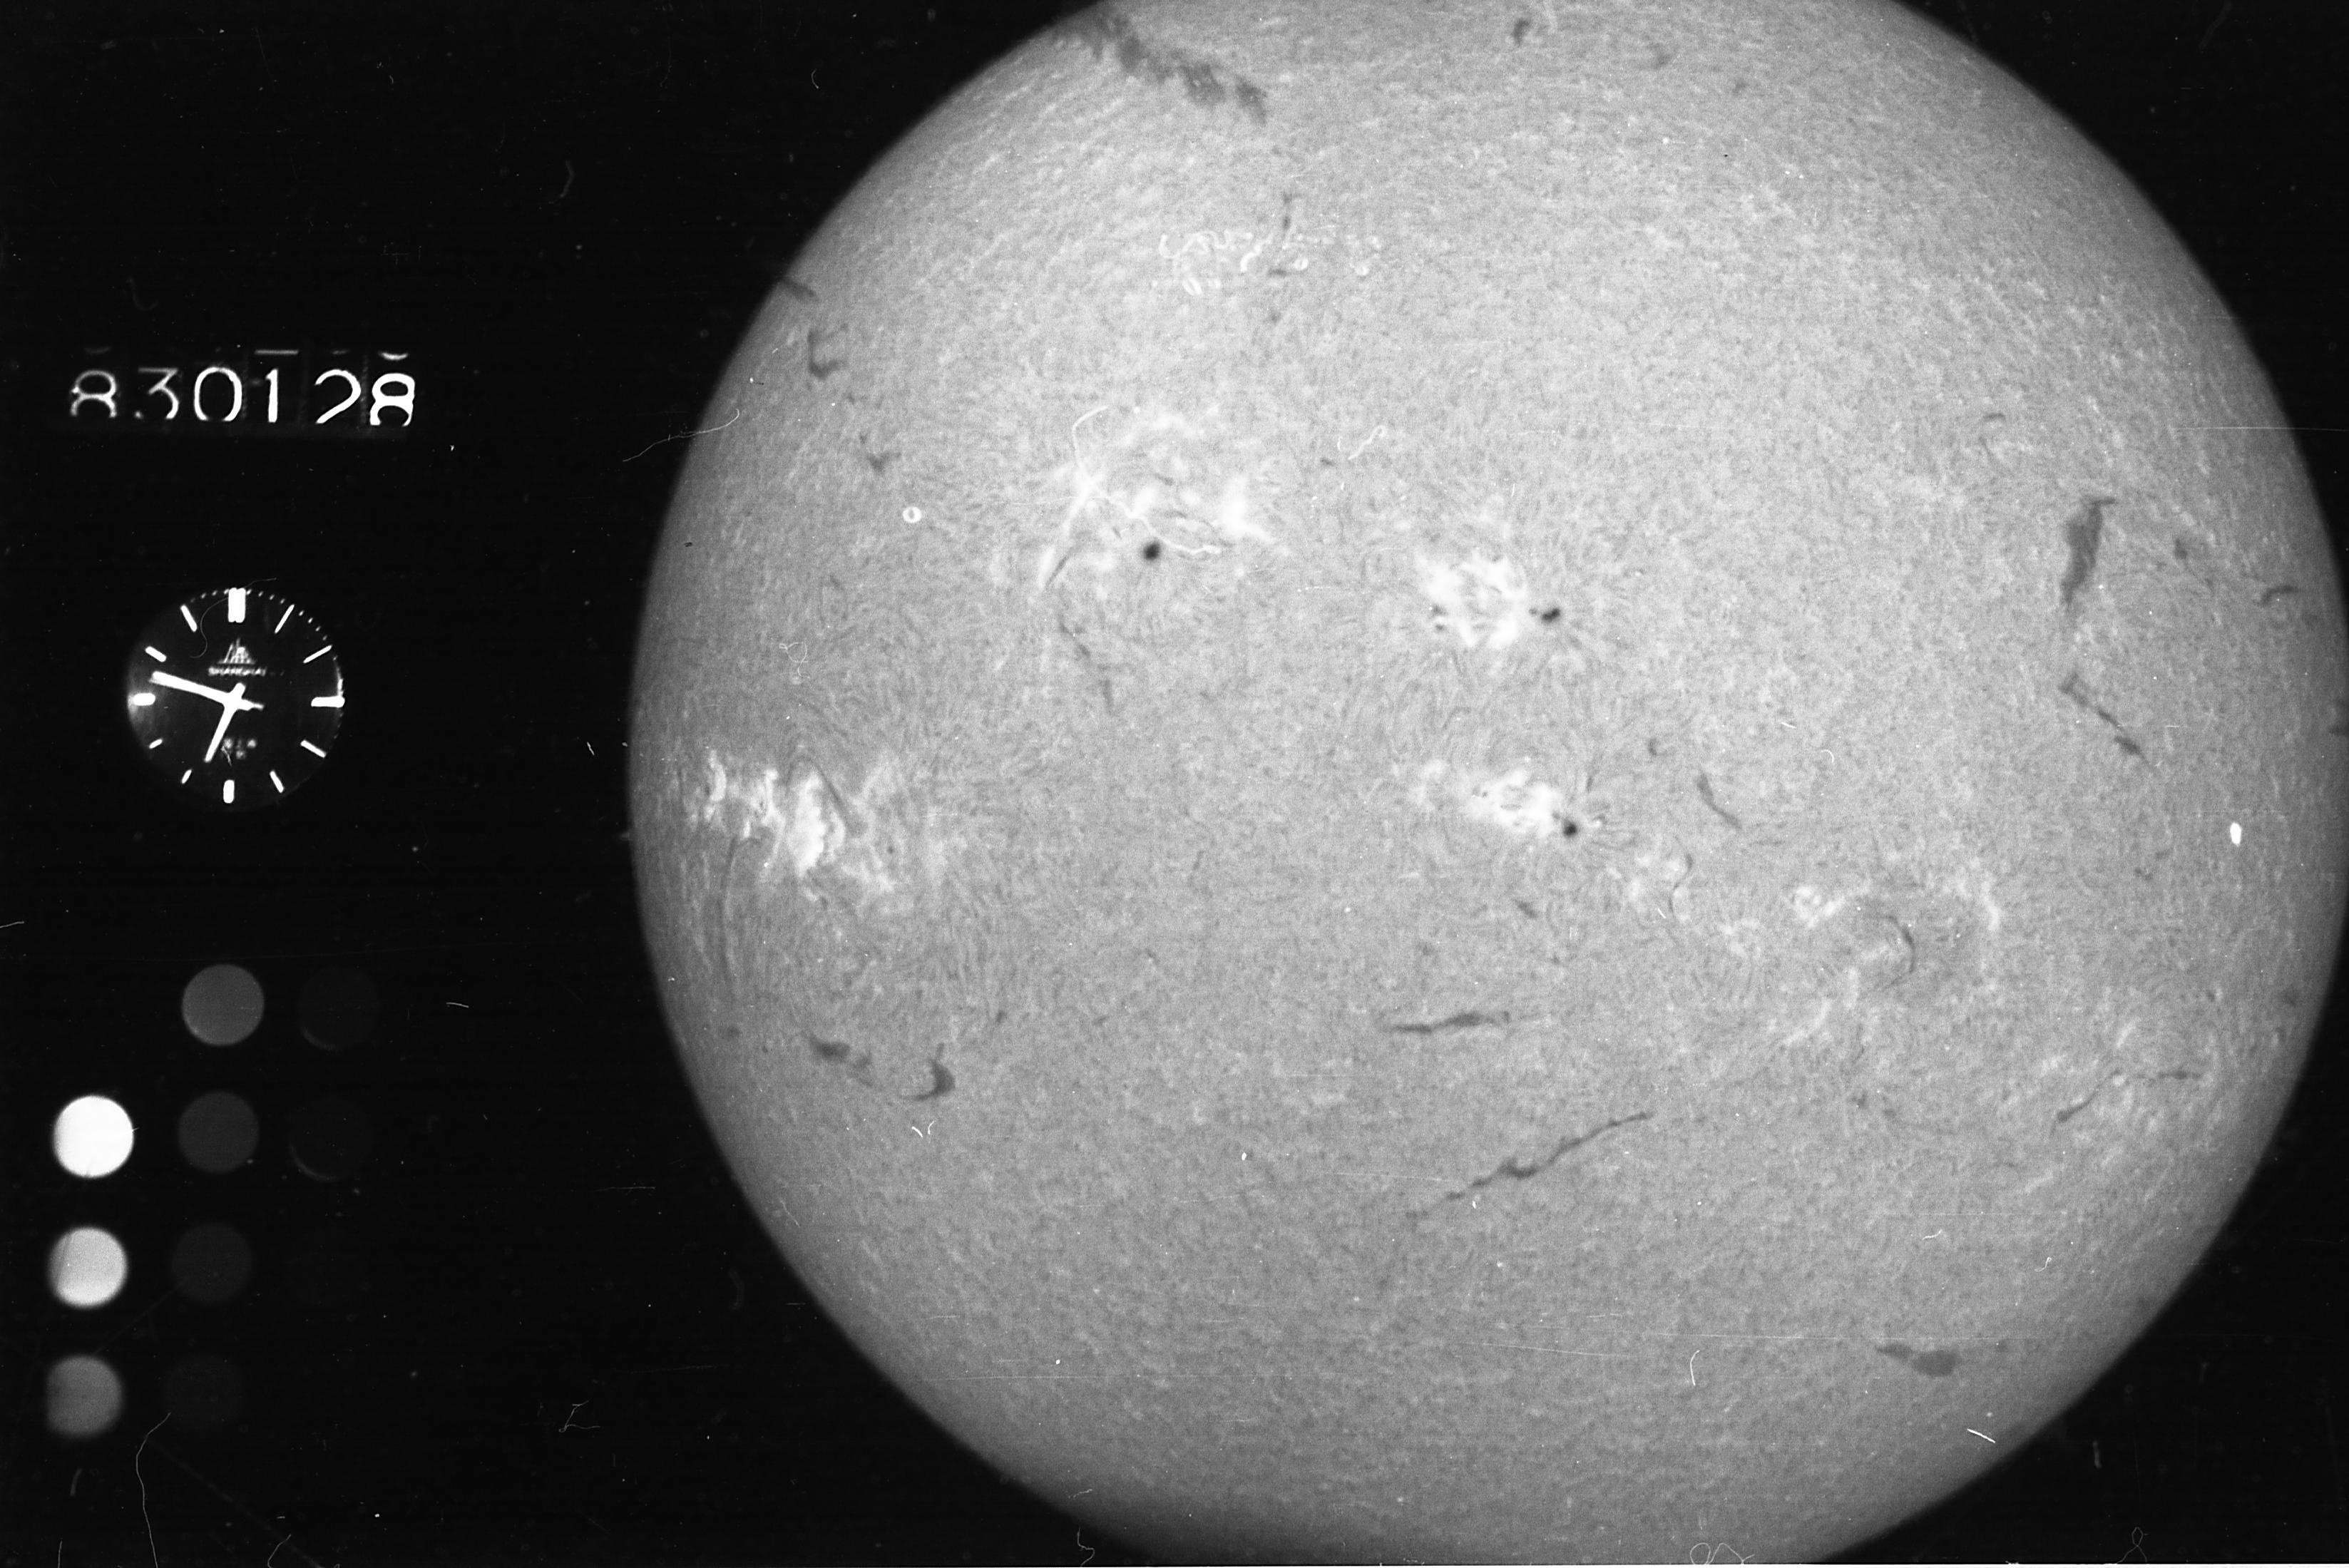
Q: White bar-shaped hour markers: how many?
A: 12